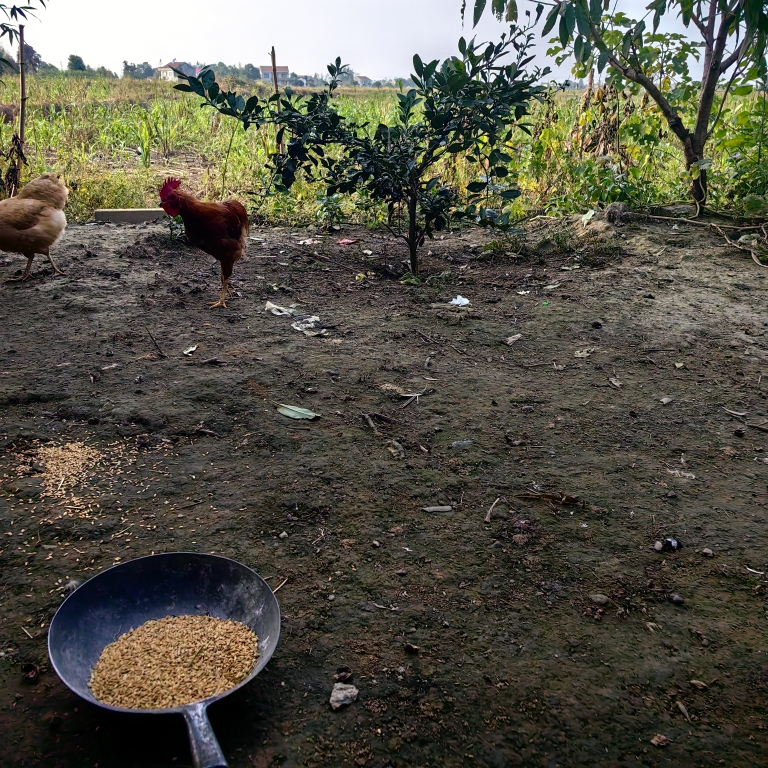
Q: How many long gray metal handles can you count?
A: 1